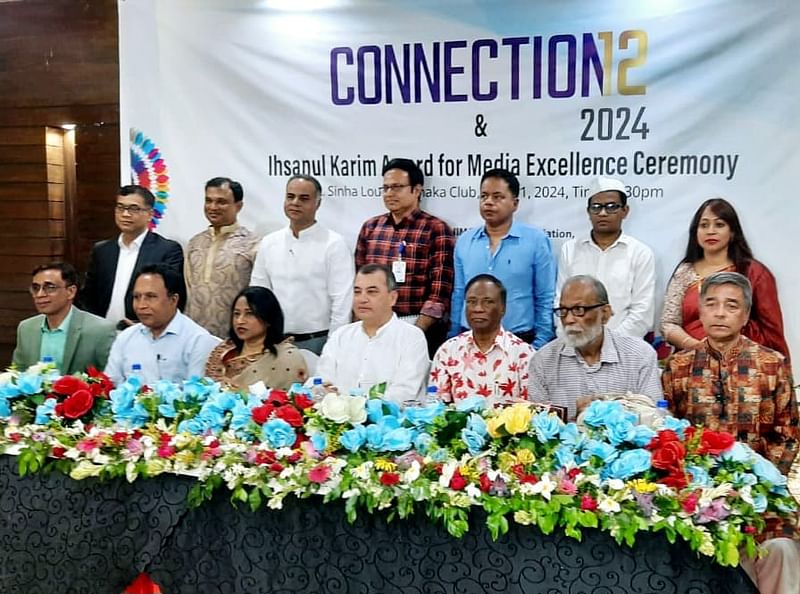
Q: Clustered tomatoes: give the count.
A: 0